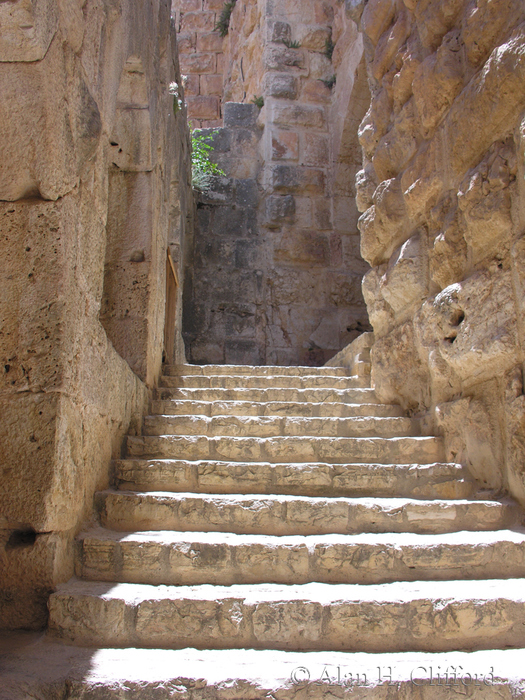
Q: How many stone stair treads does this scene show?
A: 11